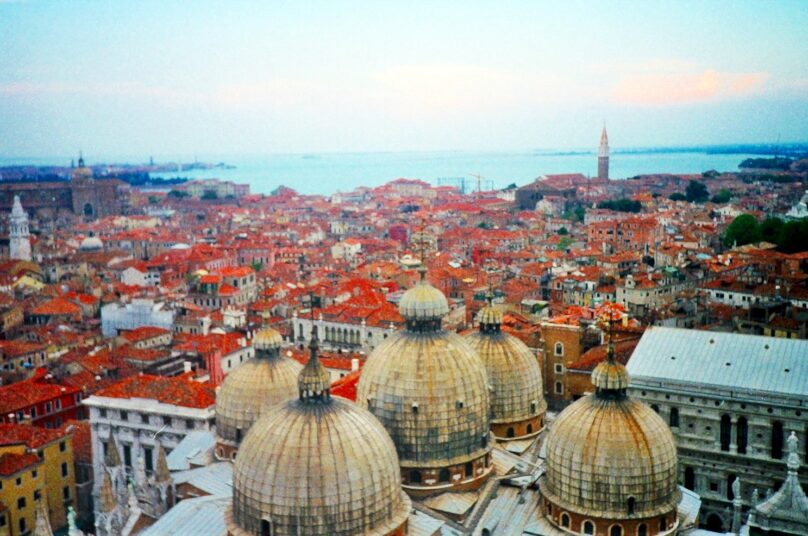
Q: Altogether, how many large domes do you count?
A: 5